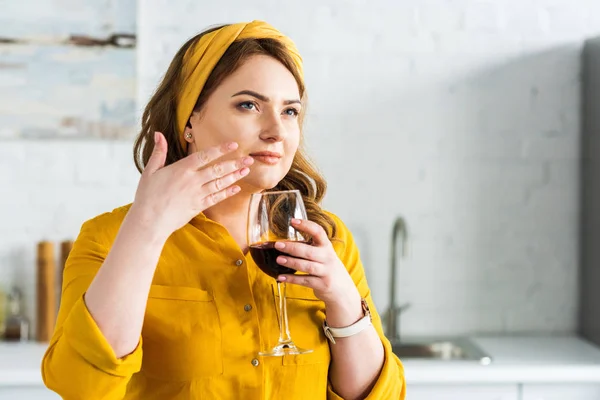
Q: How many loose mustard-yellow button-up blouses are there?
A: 1